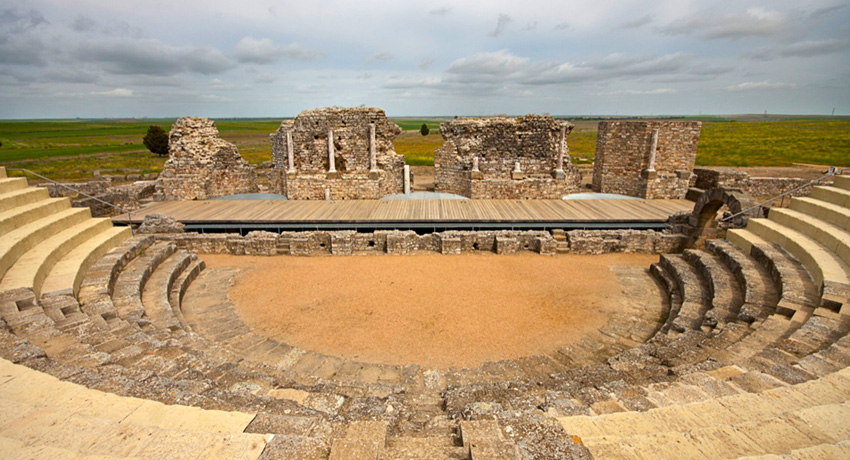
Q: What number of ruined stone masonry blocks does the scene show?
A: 4